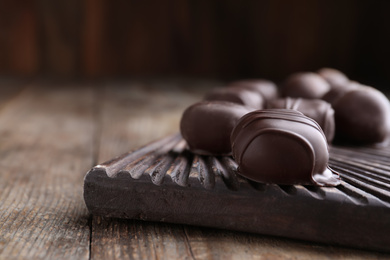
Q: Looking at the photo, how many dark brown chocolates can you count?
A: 9